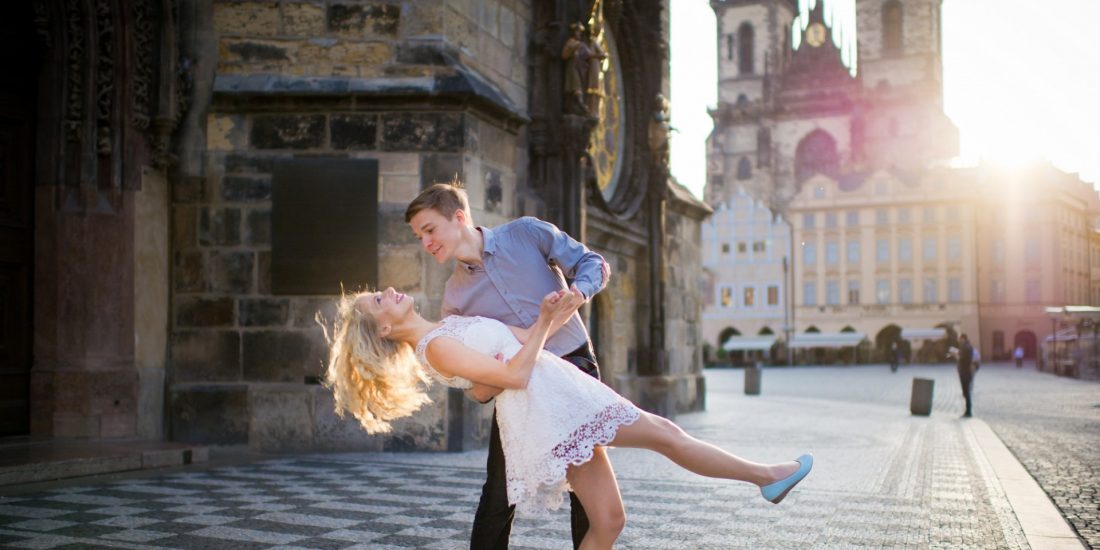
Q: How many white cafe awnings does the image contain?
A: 3